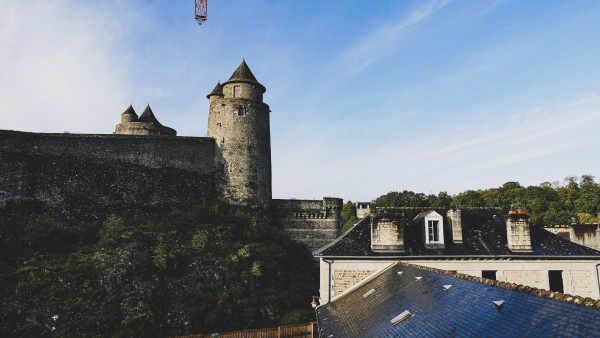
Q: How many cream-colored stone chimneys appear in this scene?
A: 3